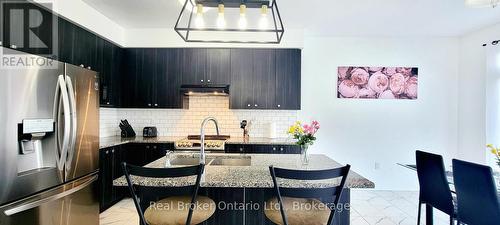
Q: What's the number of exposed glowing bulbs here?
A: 4